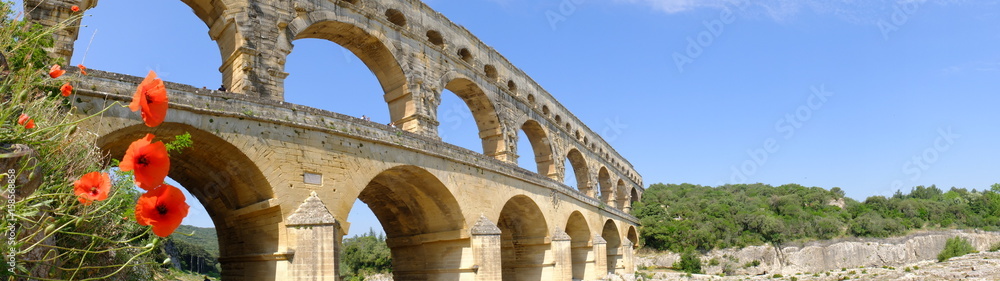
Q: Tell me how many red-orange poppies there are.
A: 9